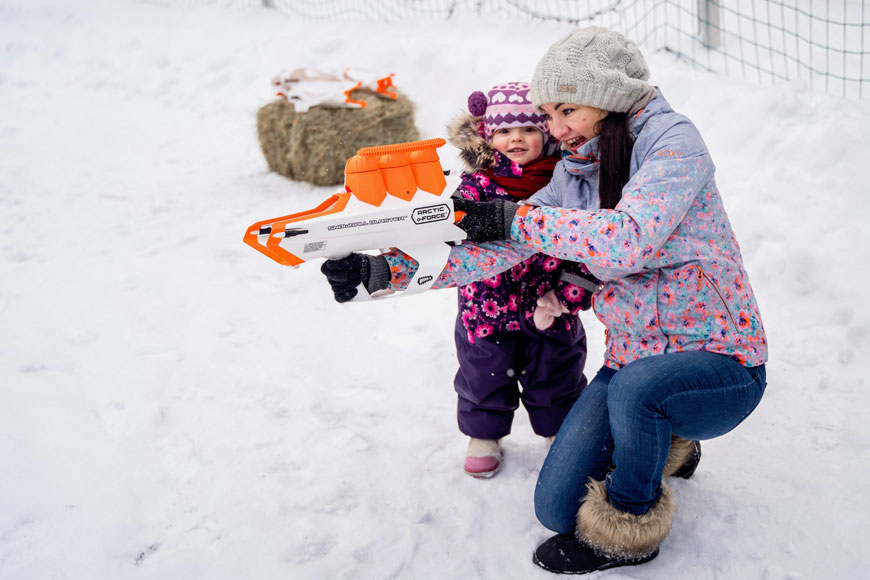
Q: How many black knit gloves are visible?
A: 2